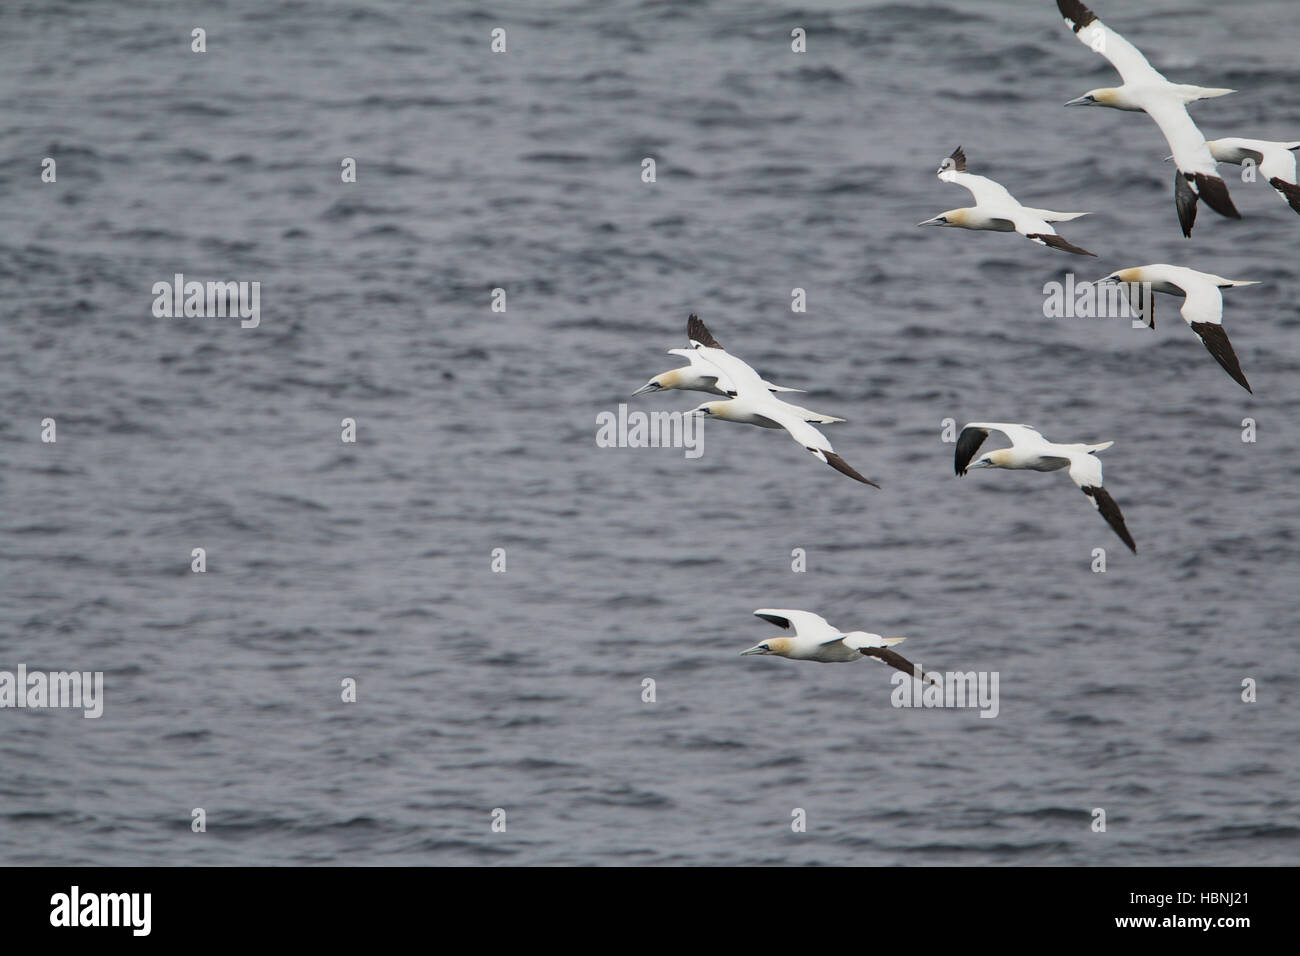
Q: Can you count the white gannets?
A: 8